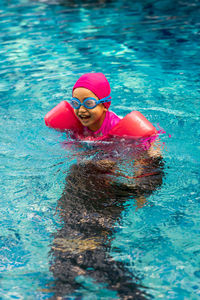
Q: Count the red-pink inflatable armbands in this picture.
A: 2